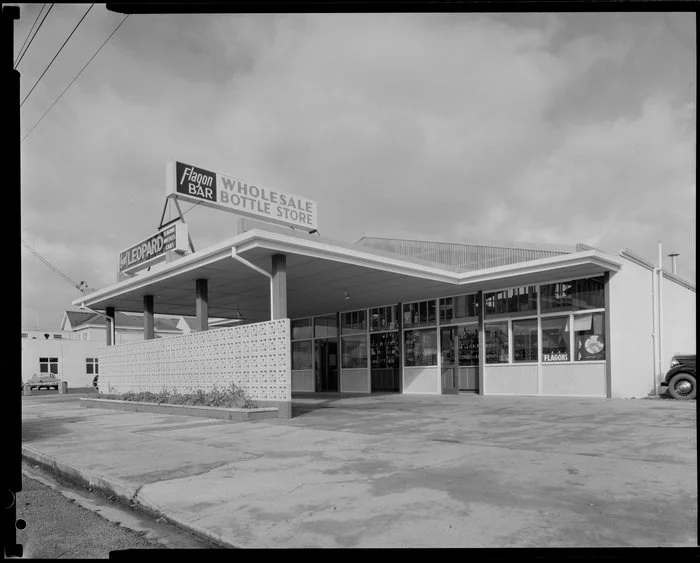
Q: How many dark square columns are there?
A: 4